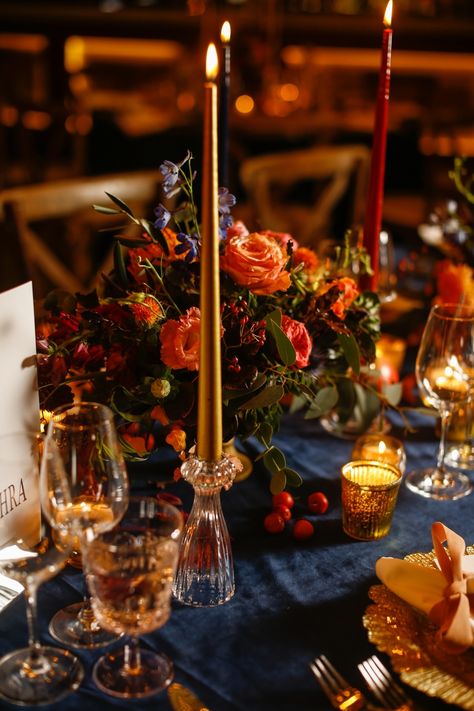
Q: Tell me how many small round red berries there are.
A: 5